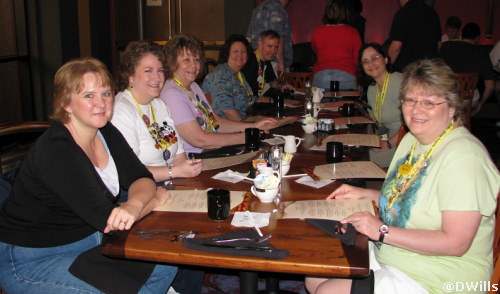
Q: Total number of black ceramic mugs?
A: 6